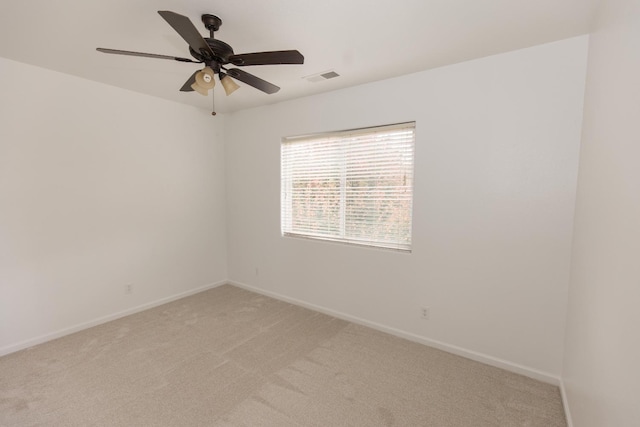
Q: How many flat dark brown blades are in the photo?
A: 5